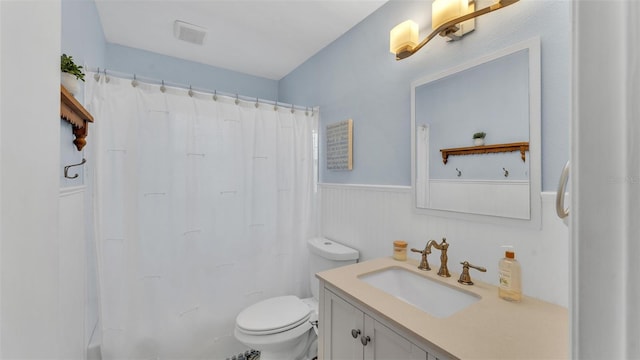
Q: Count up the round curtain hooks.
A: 12